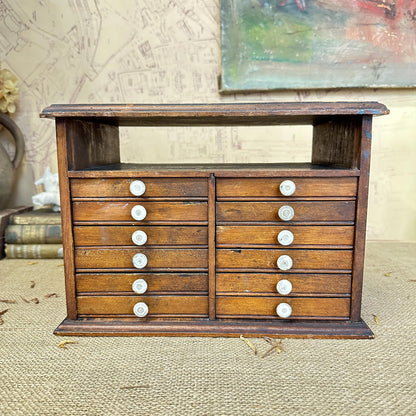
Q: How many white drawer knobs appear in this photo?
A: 12